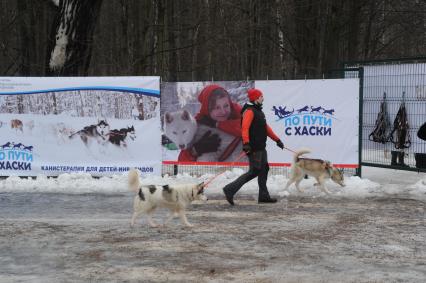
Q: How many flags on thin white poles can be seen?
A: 0